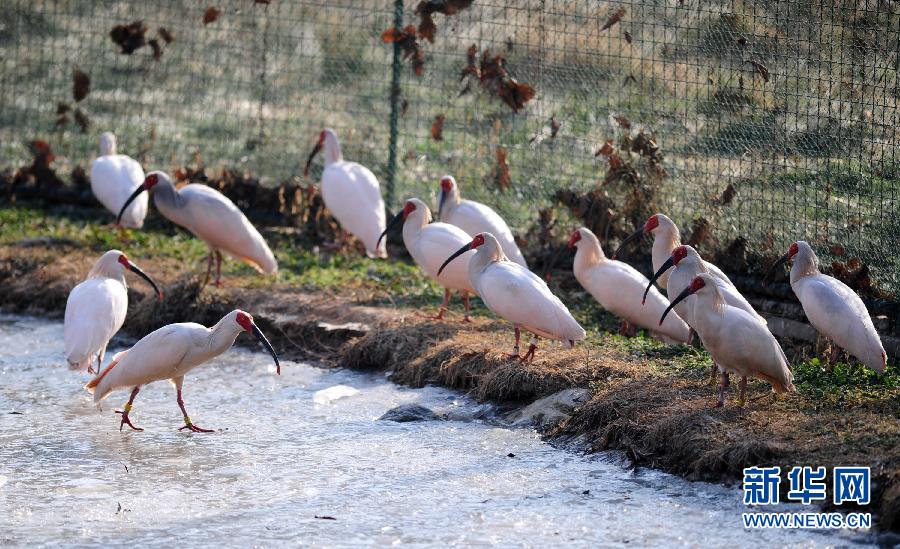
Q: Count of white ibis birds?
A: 13